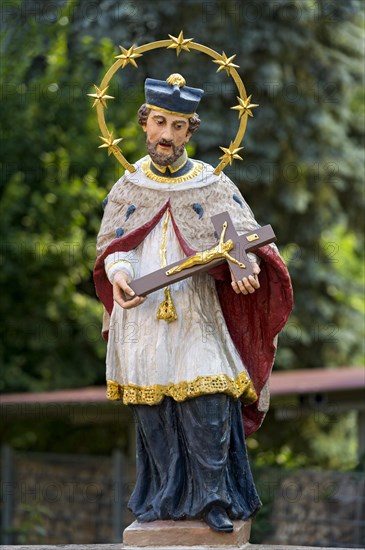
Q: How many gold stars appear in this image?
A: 7